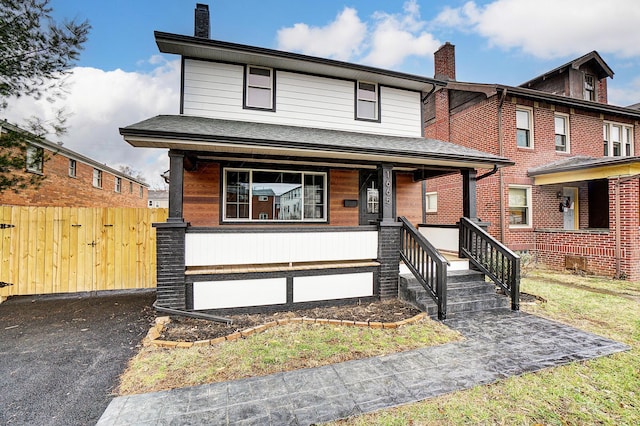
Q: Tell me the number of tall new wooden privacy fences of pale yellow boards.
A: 1